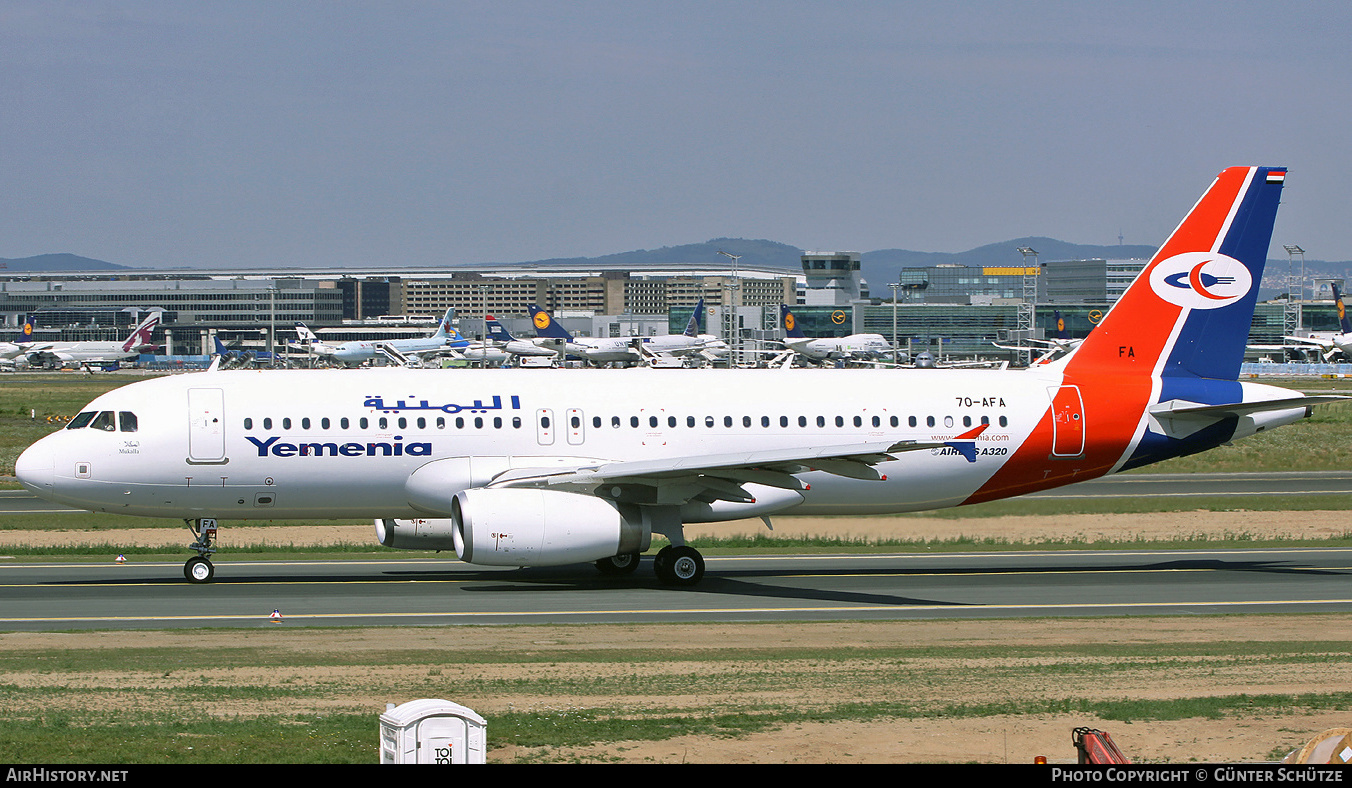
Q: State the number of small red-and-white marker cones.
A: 2